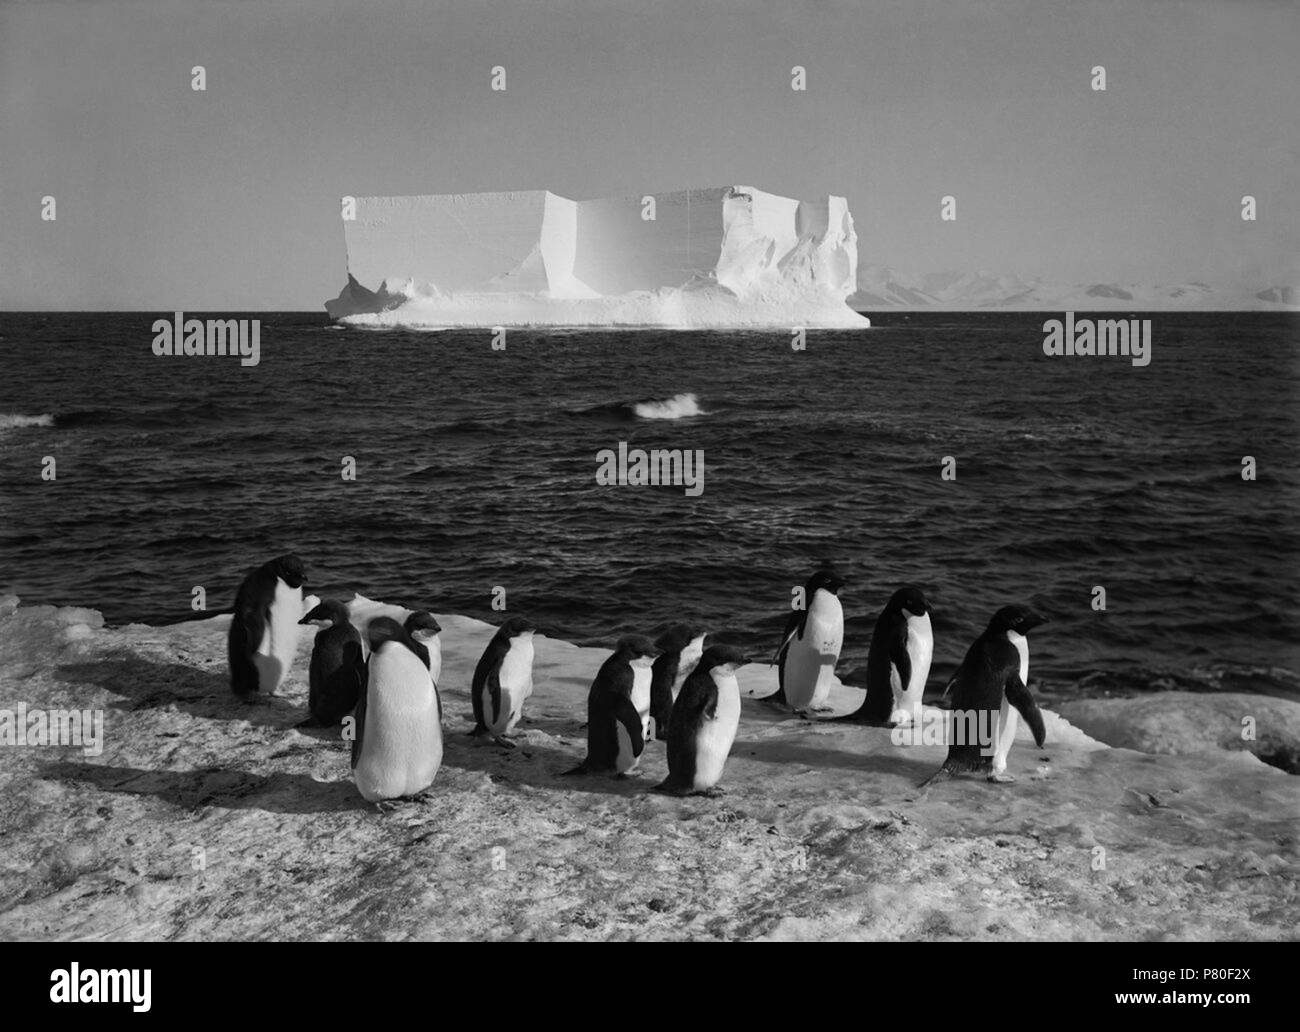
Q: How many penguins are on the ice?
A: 11